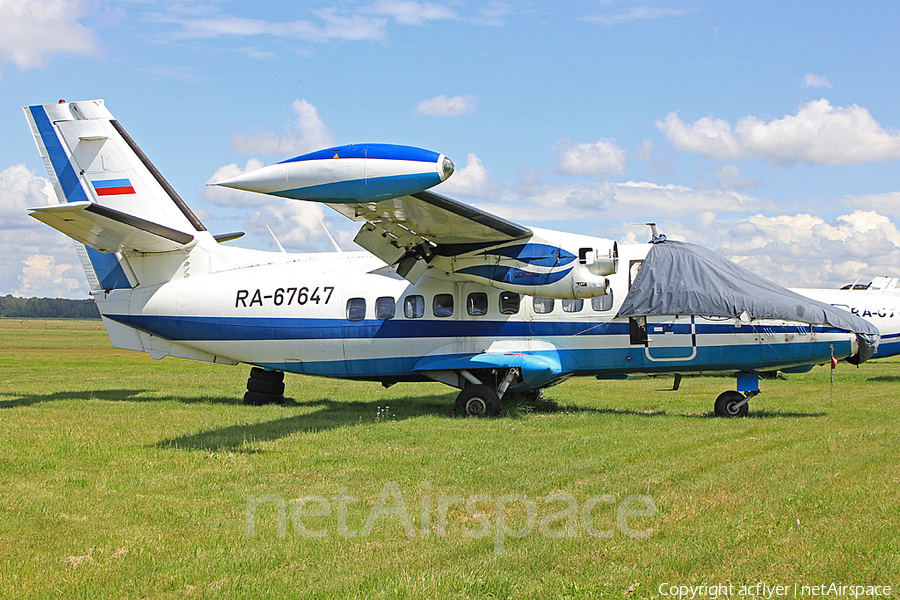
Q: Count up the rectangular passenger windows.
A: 9